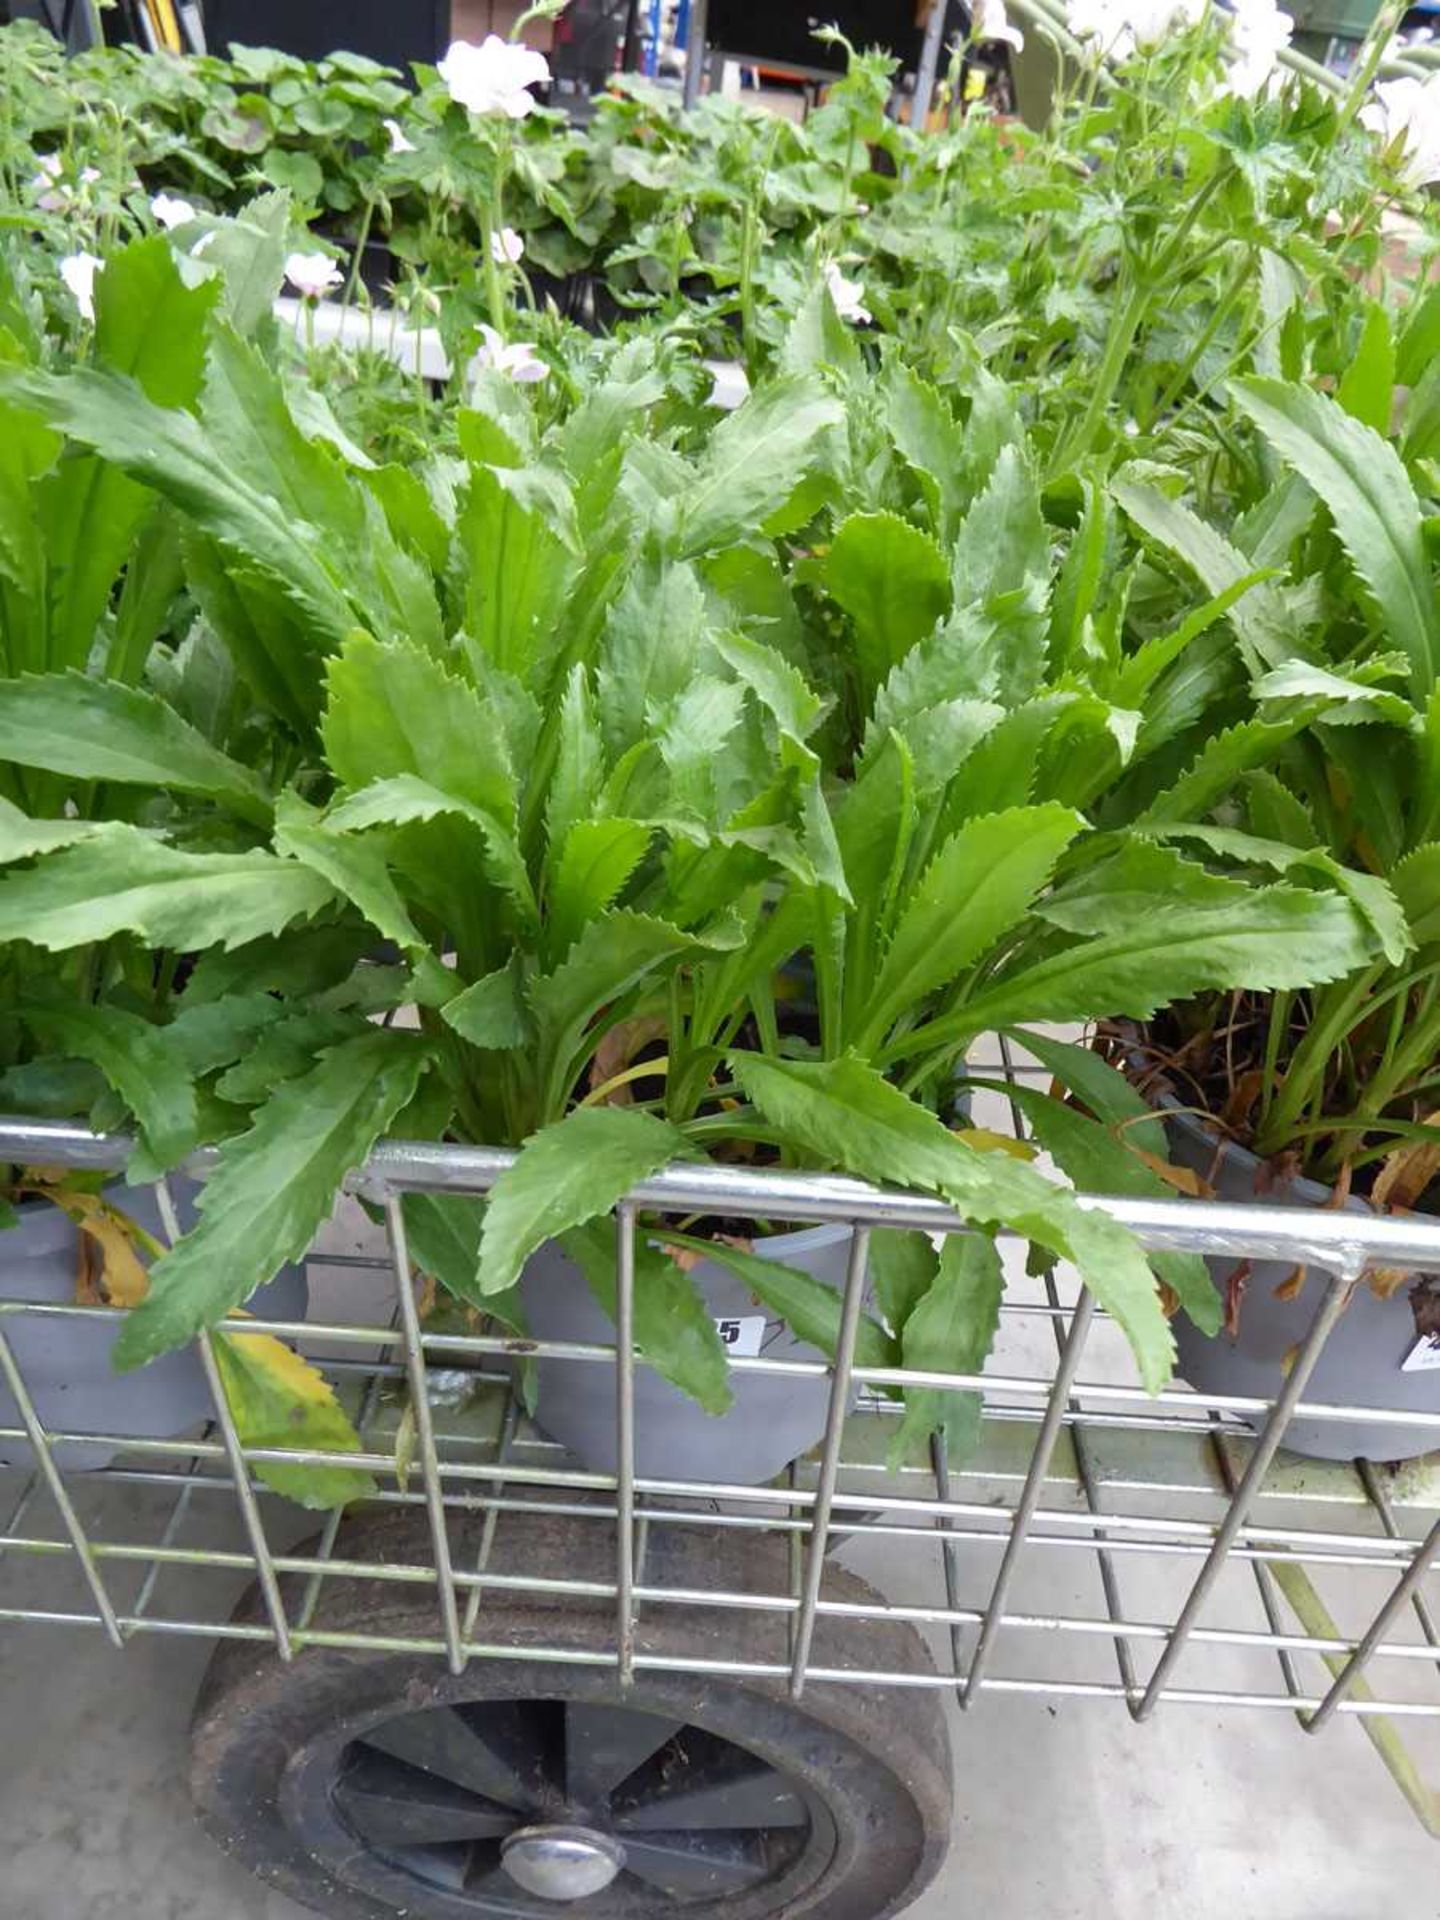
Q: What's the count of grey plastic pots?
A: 3